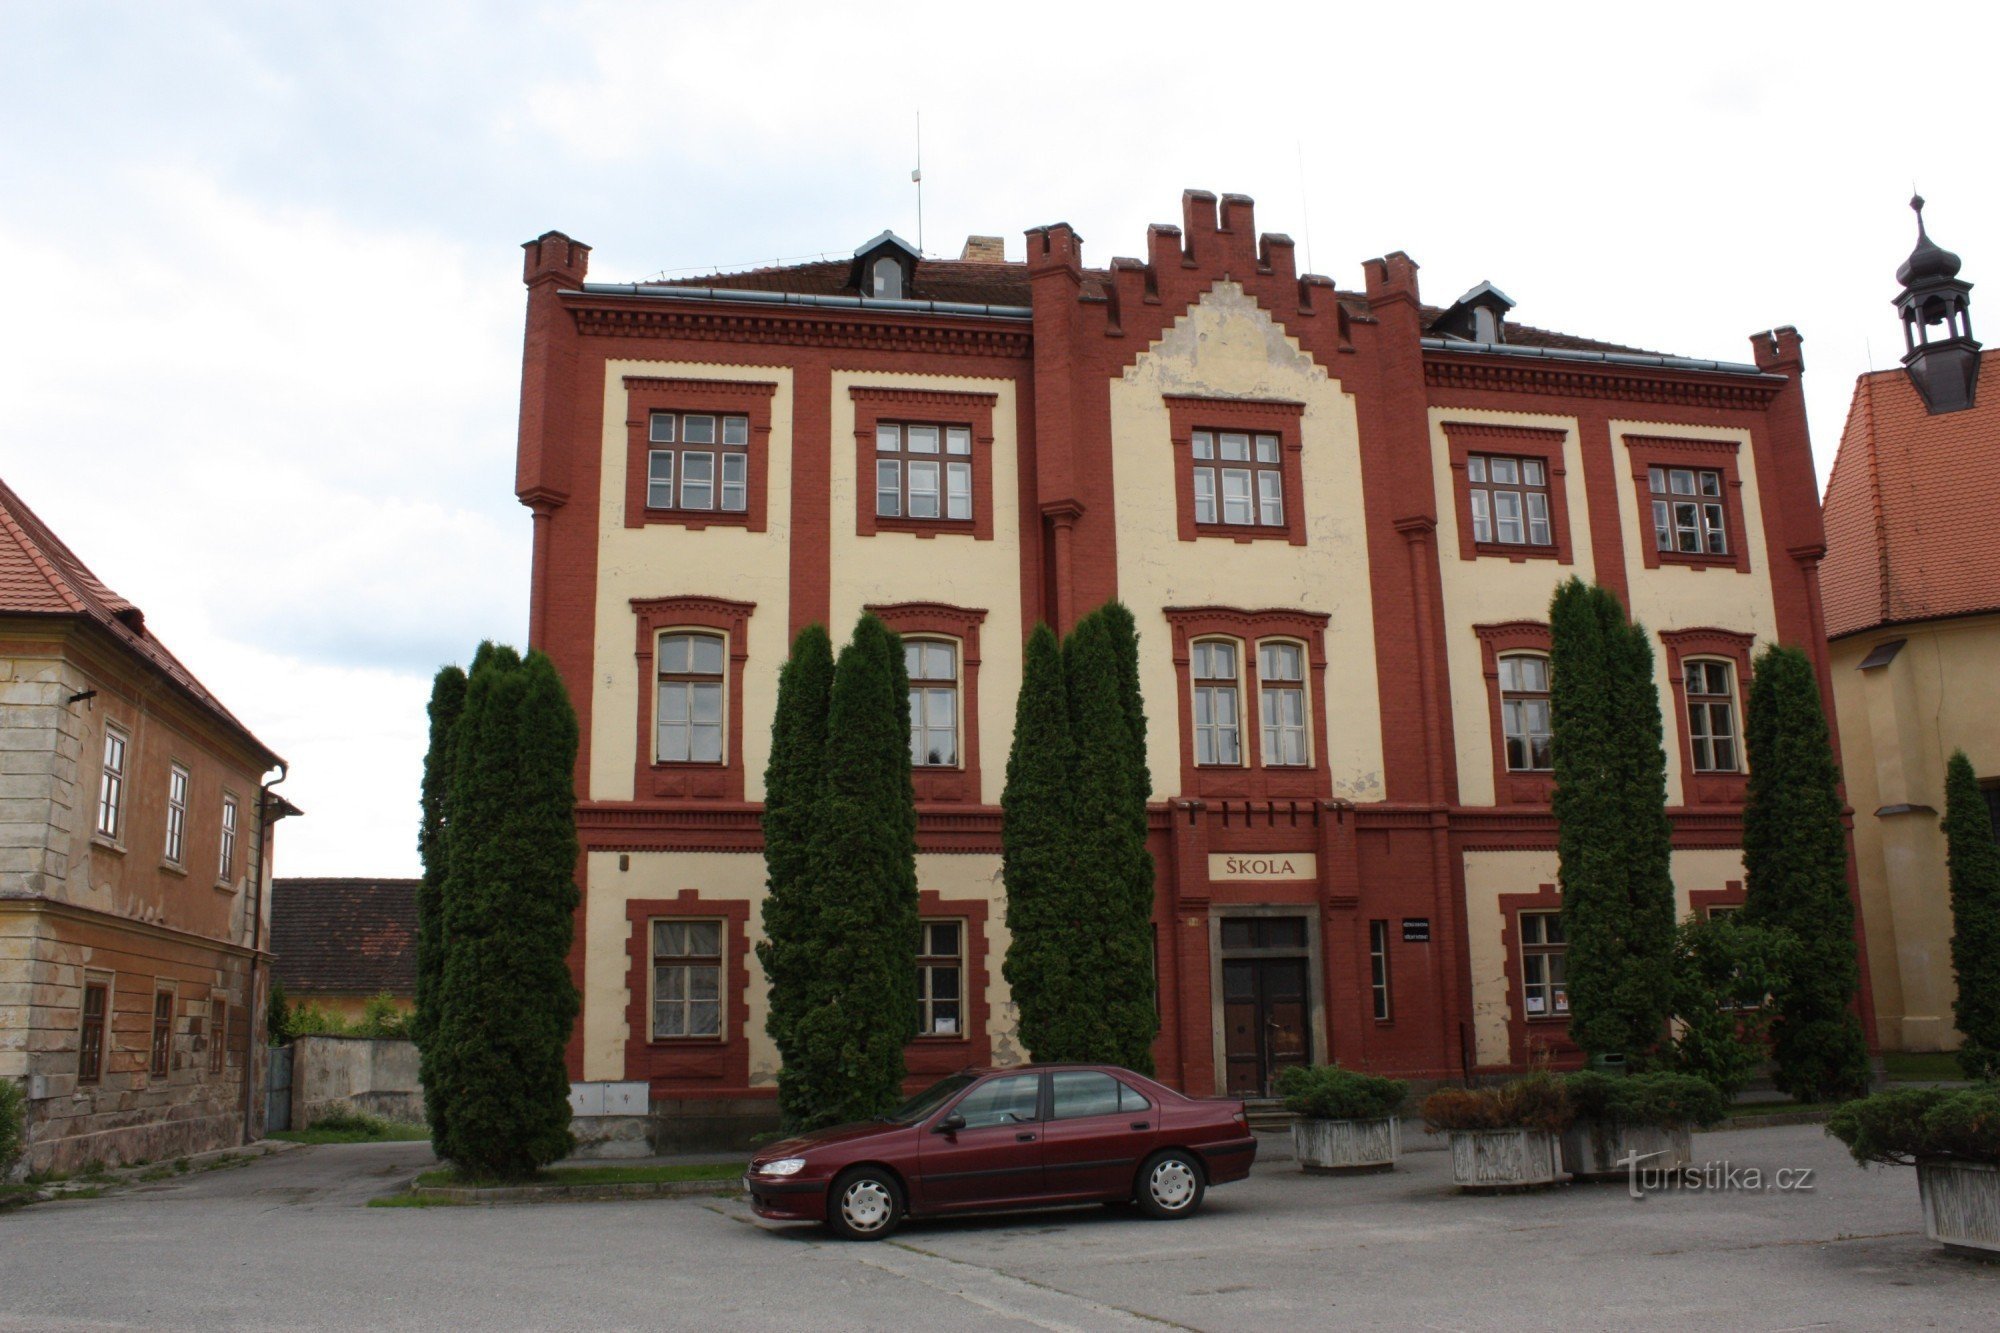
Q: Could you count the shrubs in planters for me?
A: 4